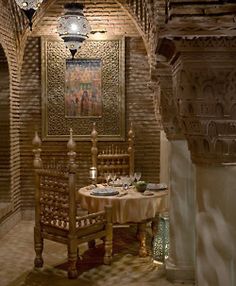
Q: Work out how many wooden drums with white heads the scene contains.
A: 0